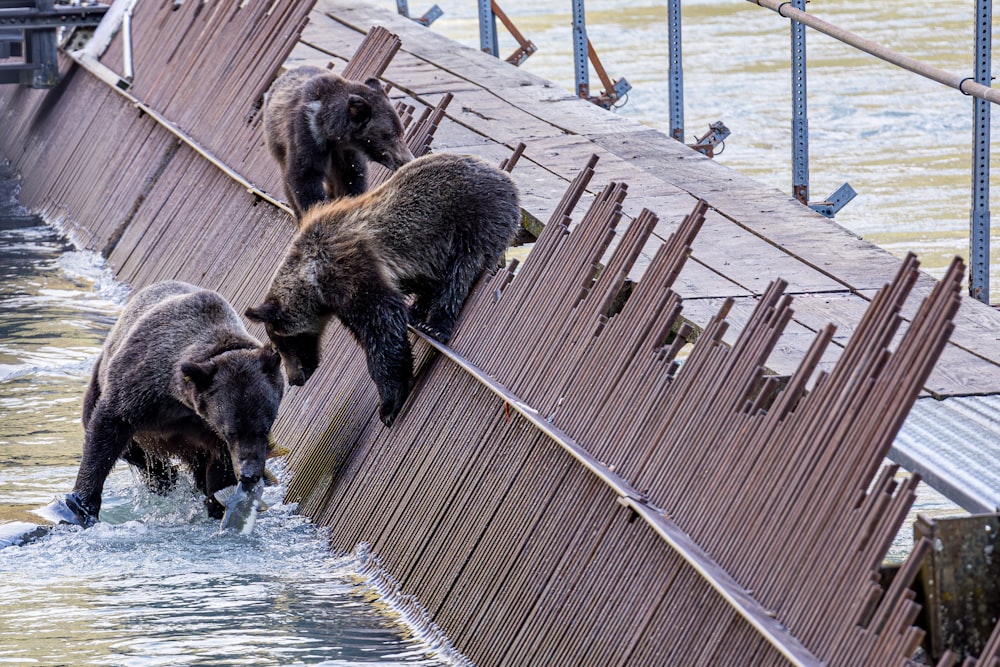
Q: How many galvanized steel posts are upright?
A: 6